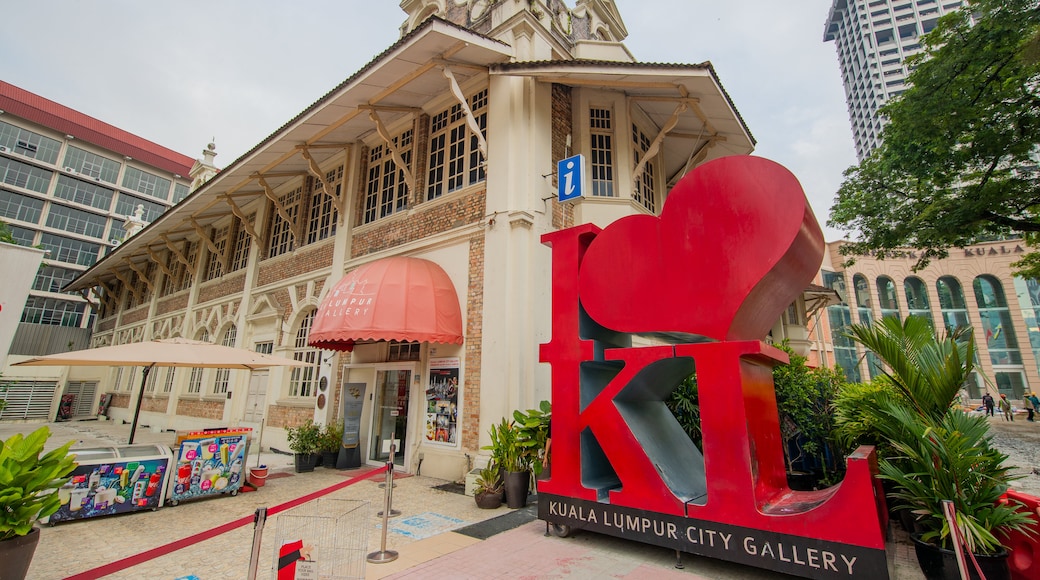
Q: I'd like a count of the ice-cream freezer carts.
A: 2